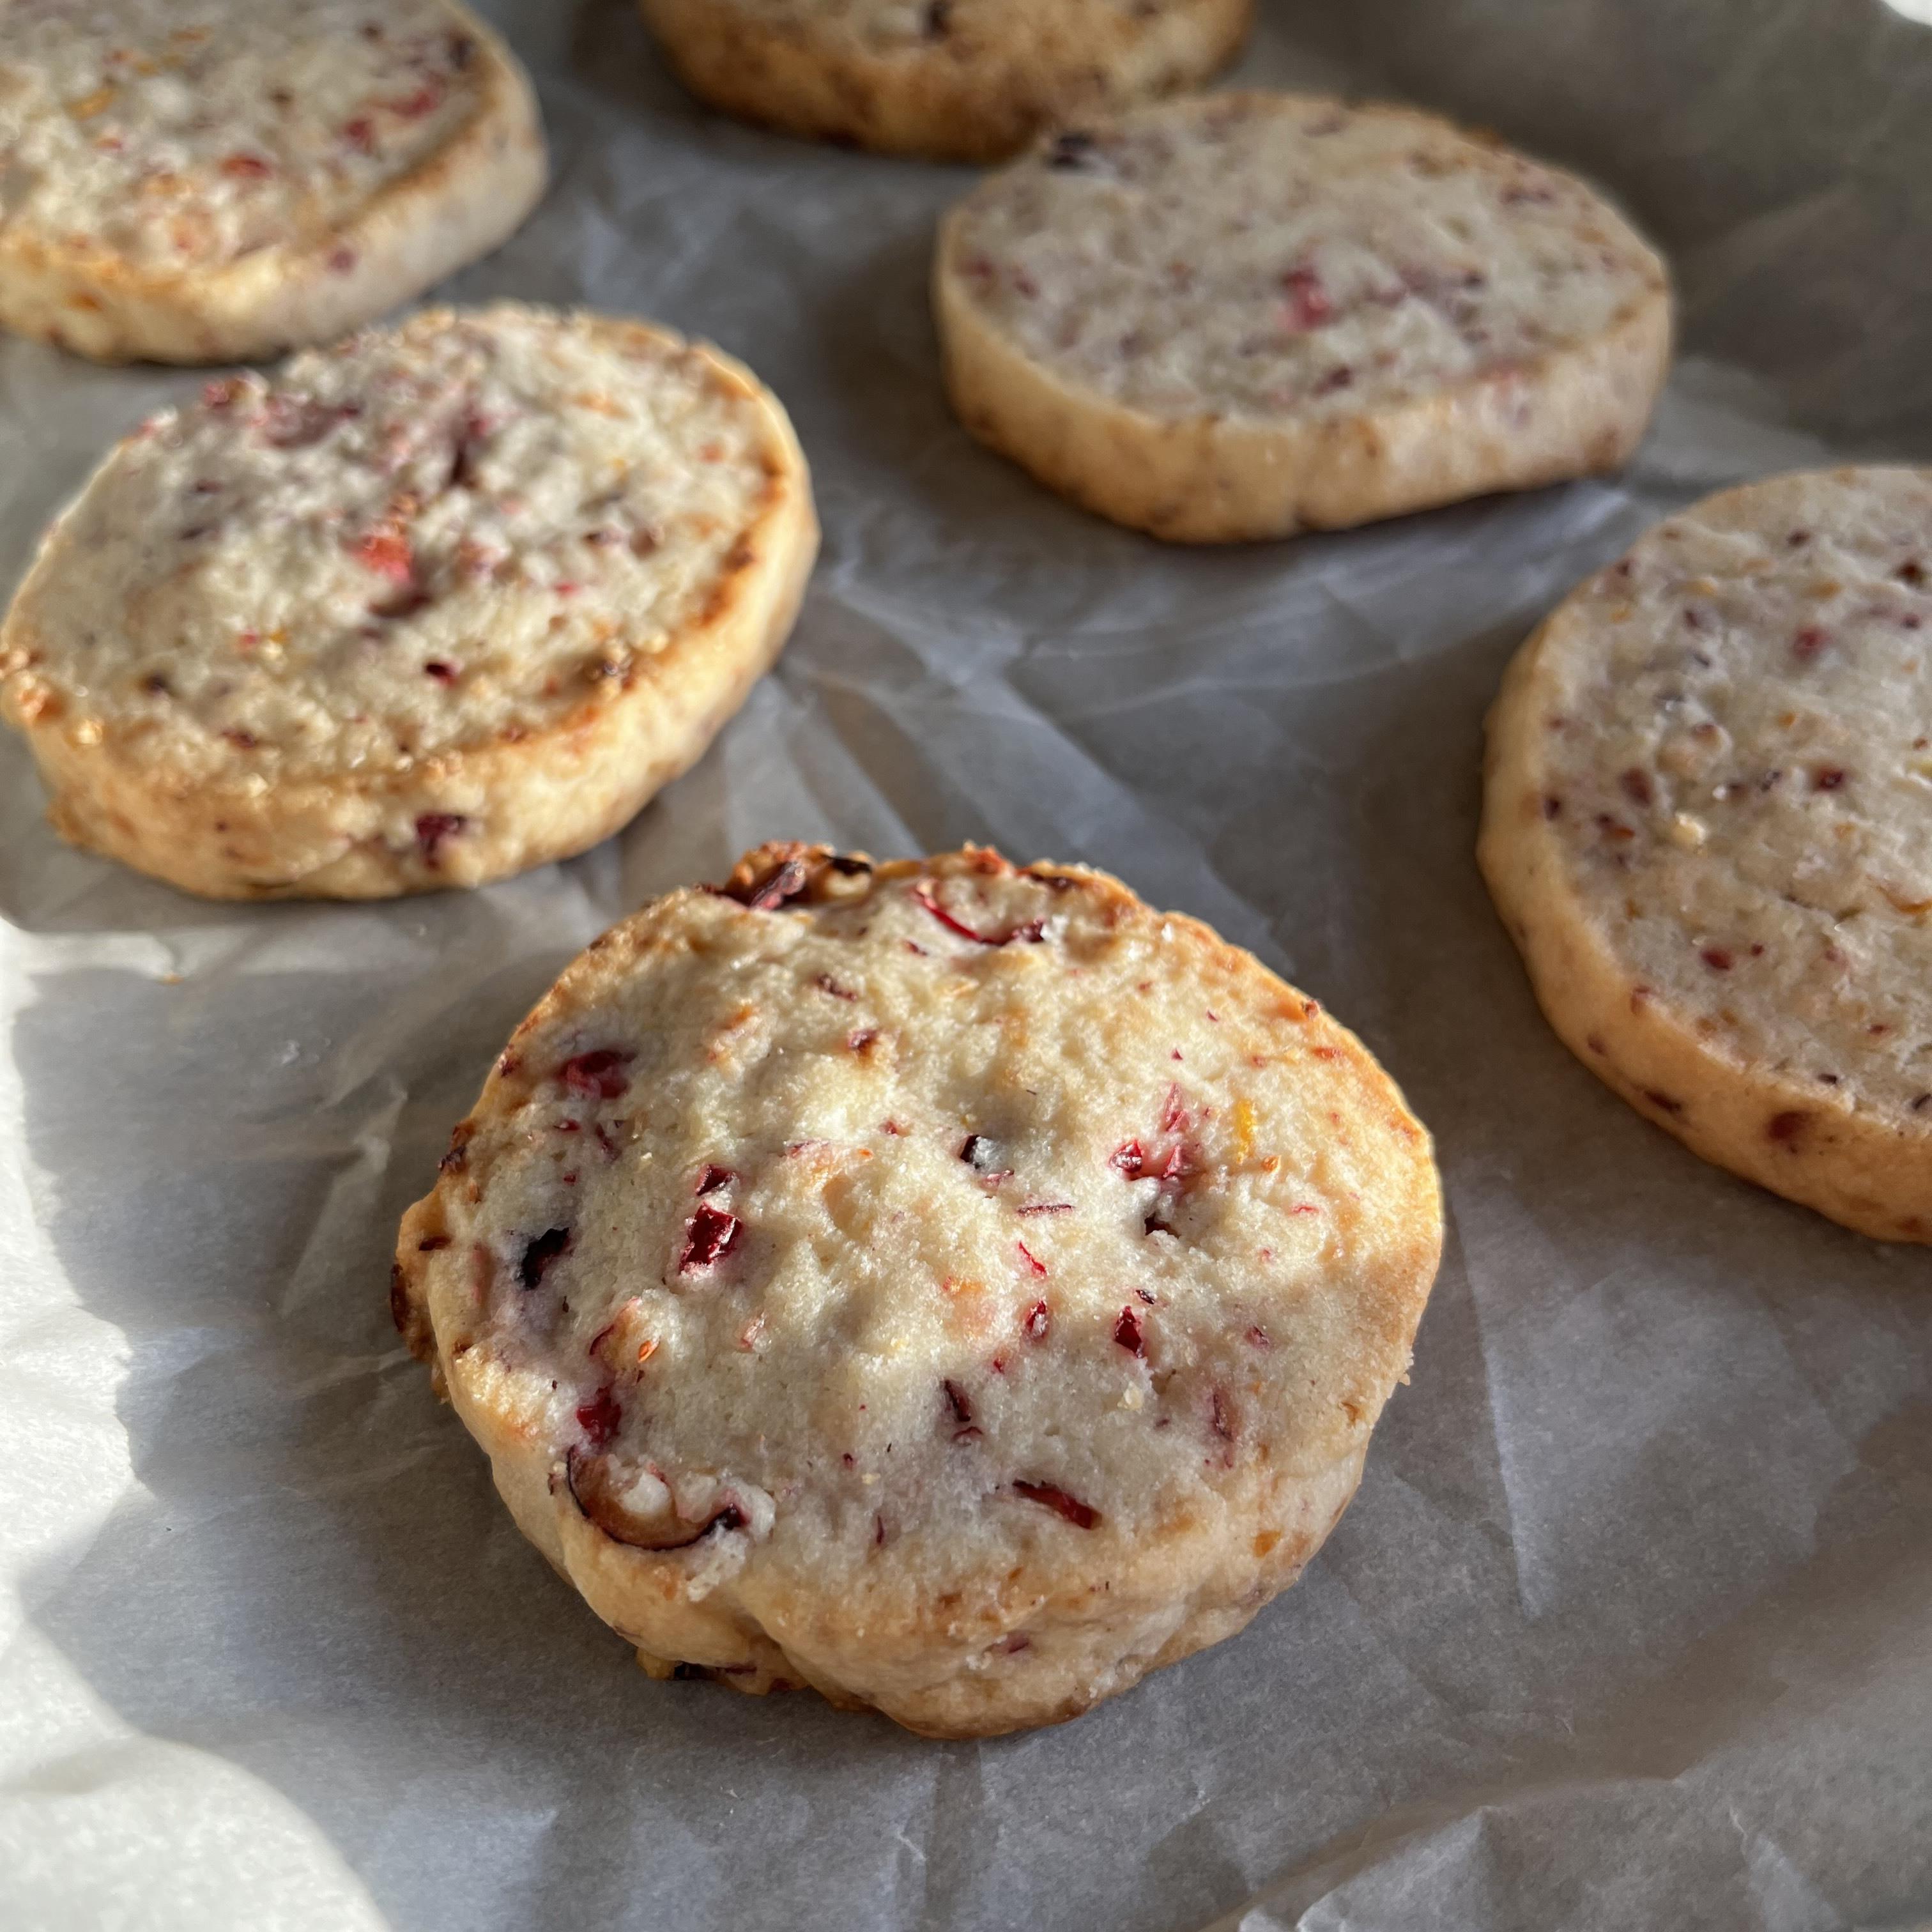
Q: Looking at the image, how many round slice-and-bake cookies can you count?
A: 6